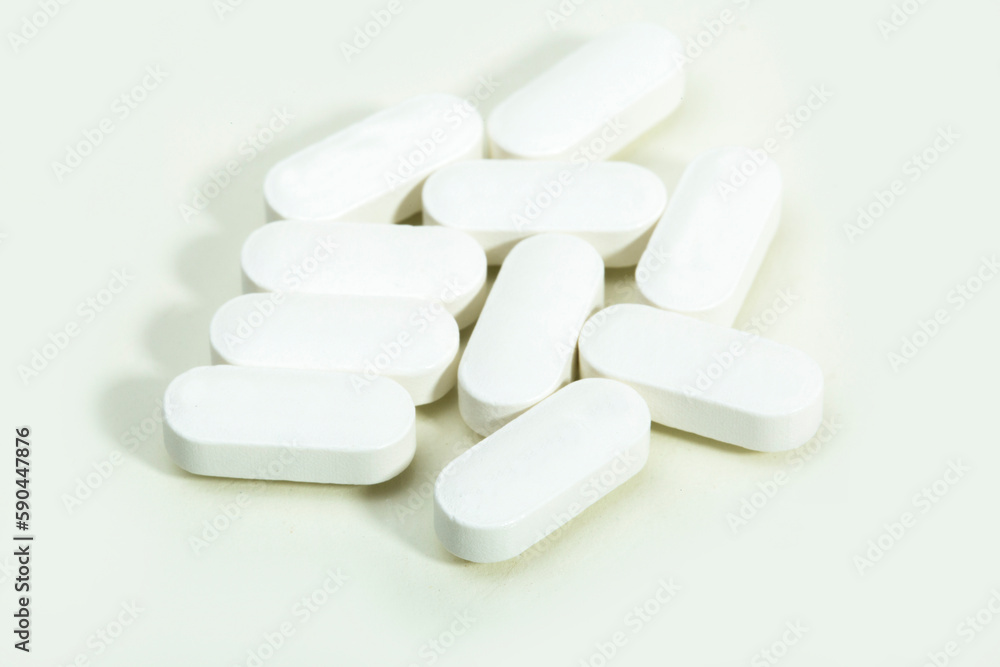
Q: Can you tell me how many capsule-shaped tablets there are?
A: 10